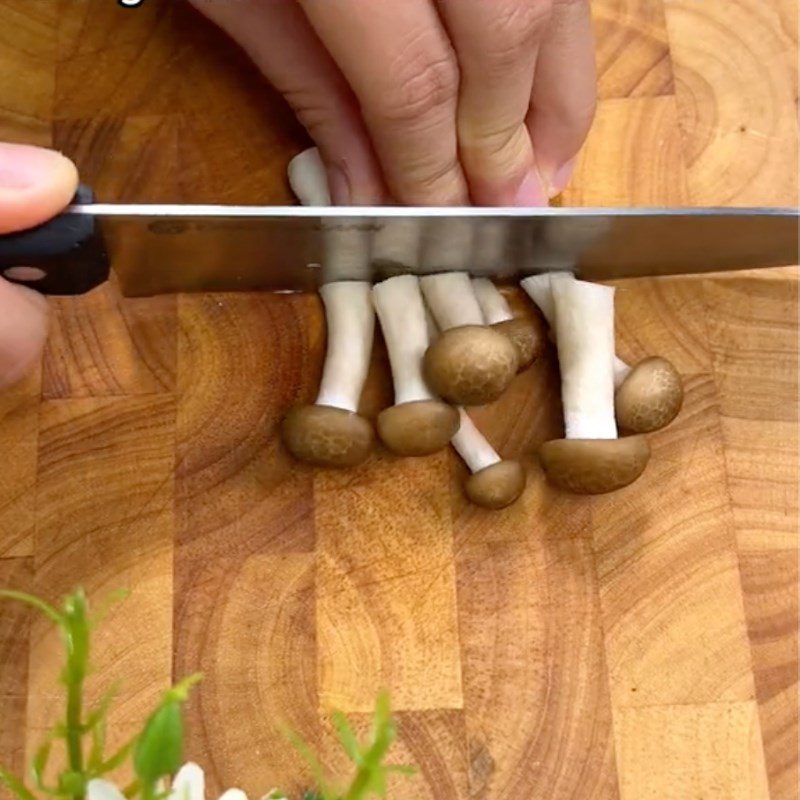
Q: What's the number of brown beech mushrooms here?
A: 7